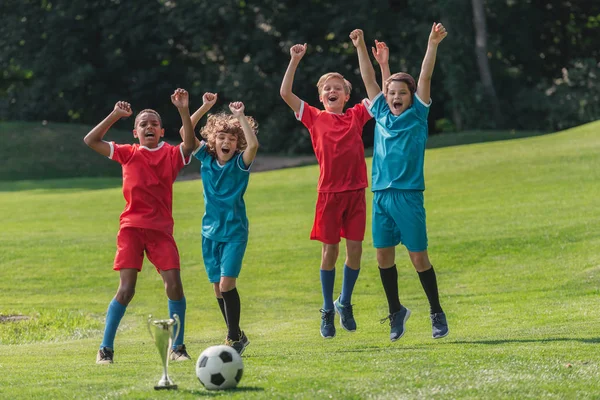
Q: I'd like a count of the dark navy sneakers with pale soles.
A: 4